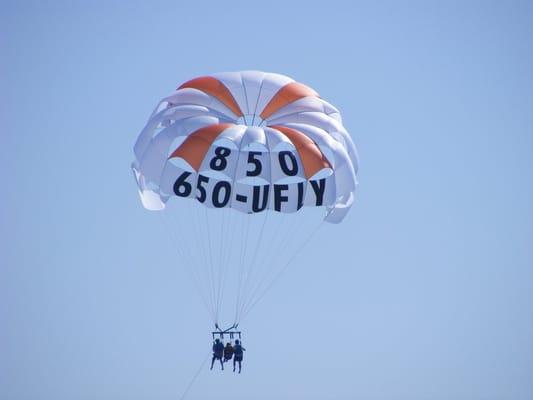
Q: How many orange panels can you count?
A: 4